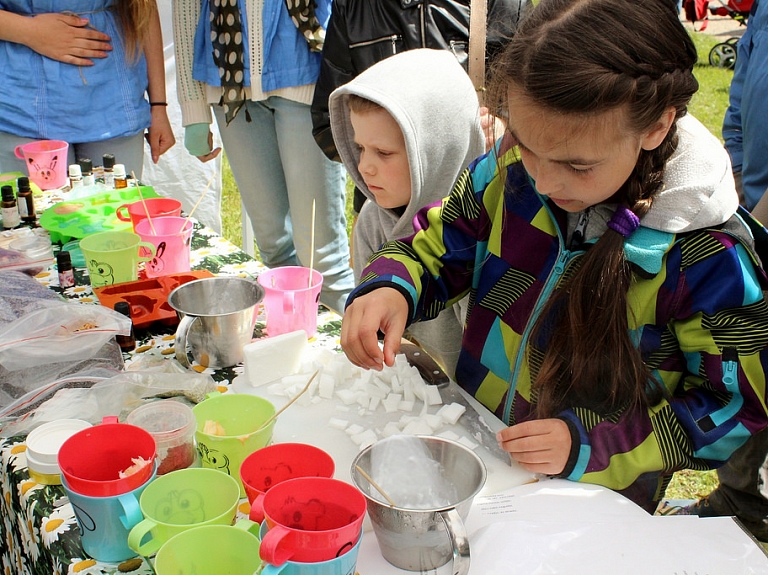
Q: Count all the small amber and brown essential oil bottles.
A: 8